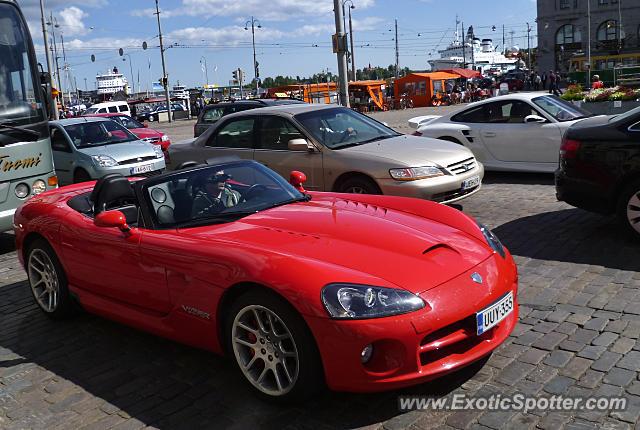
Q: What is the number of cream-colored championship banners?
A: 0